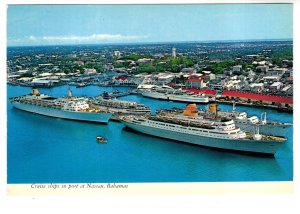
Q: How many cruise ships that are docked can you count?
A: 5